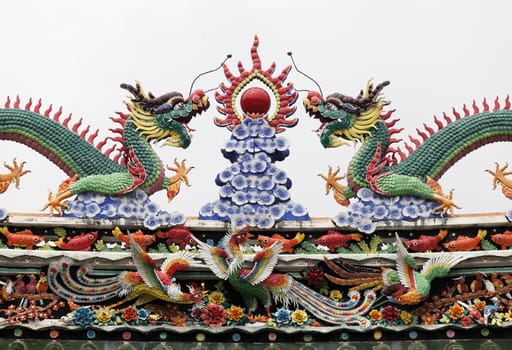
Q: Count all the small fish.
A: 9